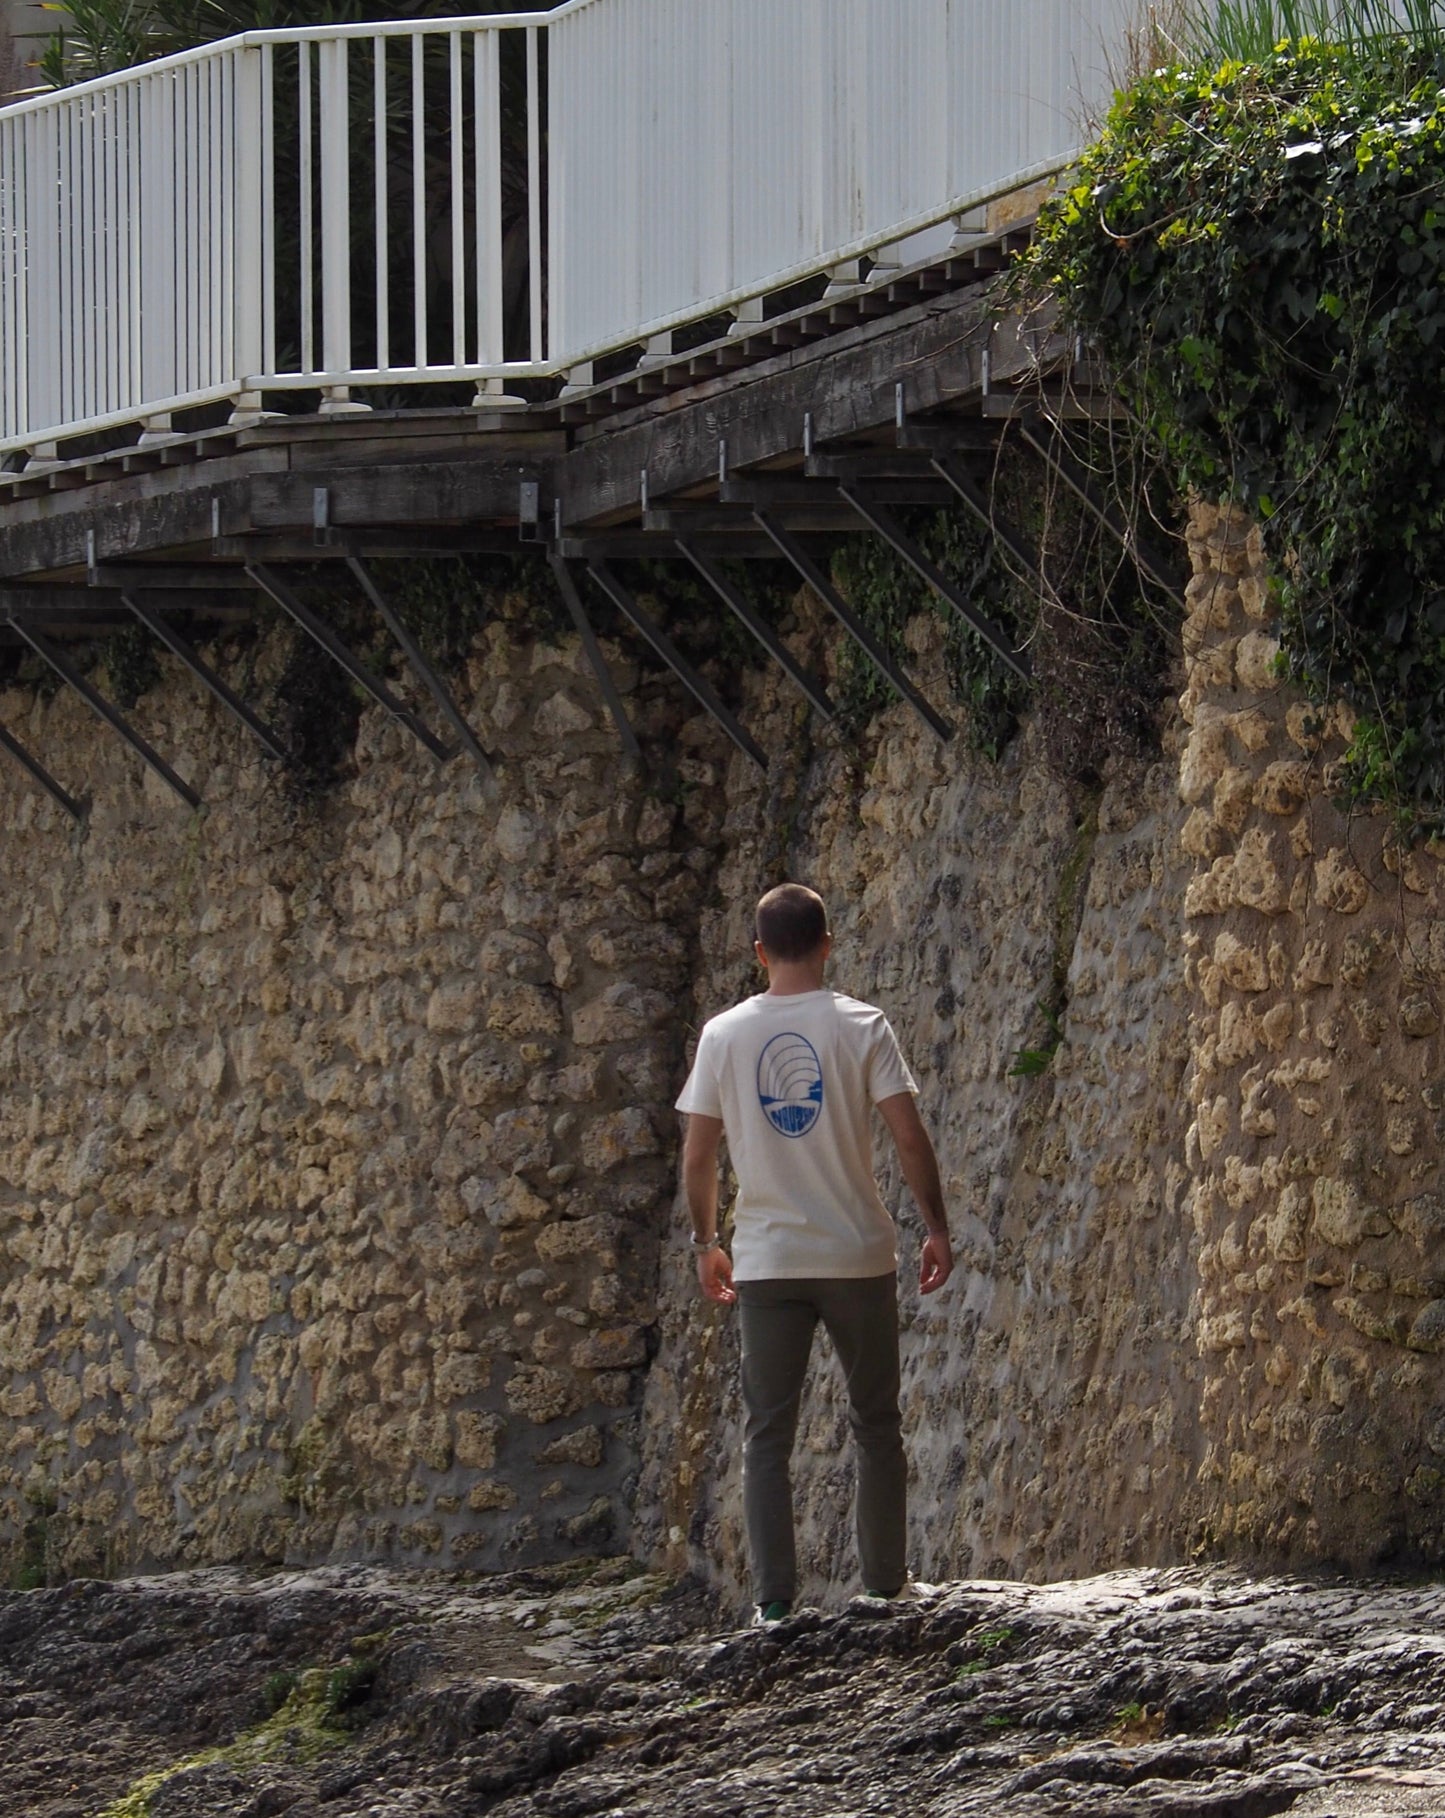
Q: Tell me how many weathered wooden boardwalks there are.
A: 1